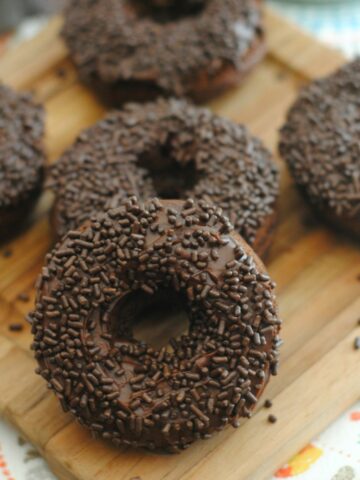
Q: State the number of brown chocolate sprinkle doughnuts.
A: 5